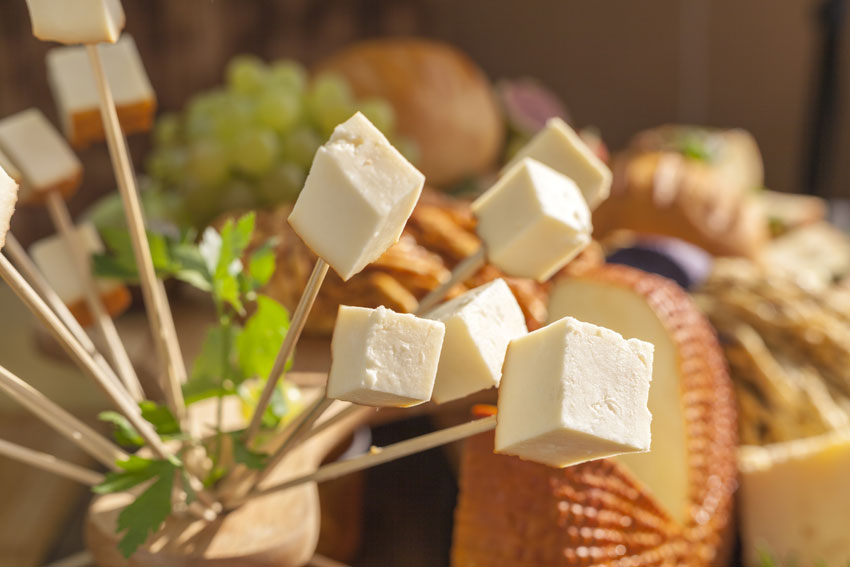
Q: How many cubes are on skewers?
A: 11